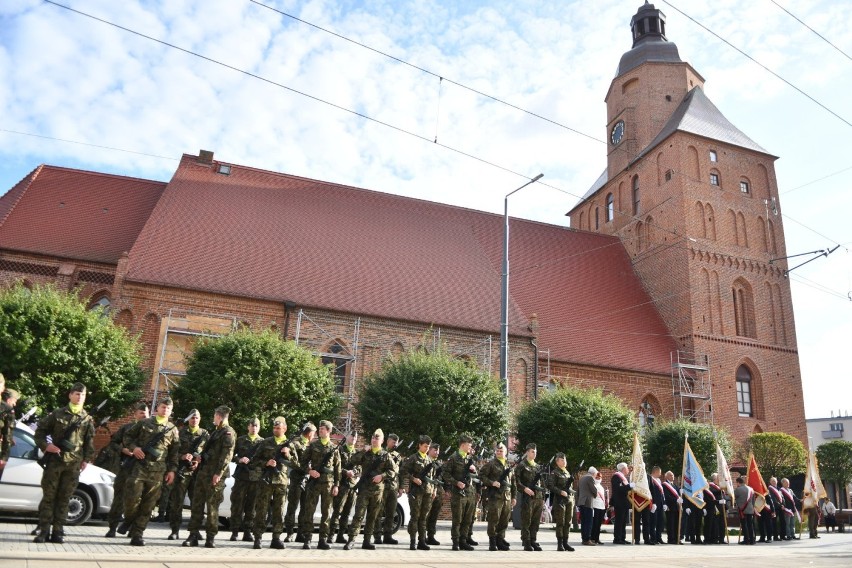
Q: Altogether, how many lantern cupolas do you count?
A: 1